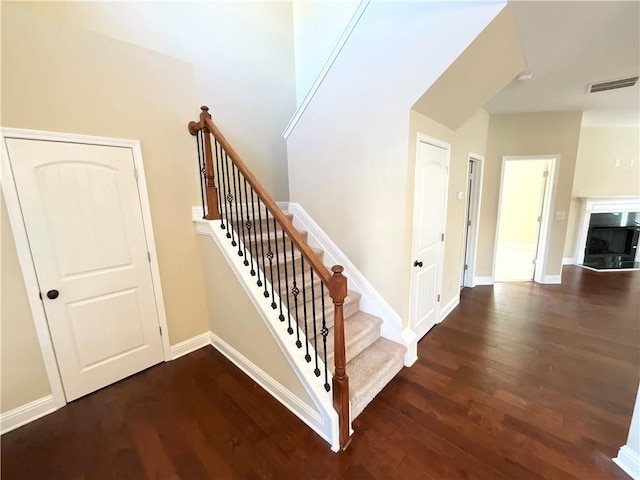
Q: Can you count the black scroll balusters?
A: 6